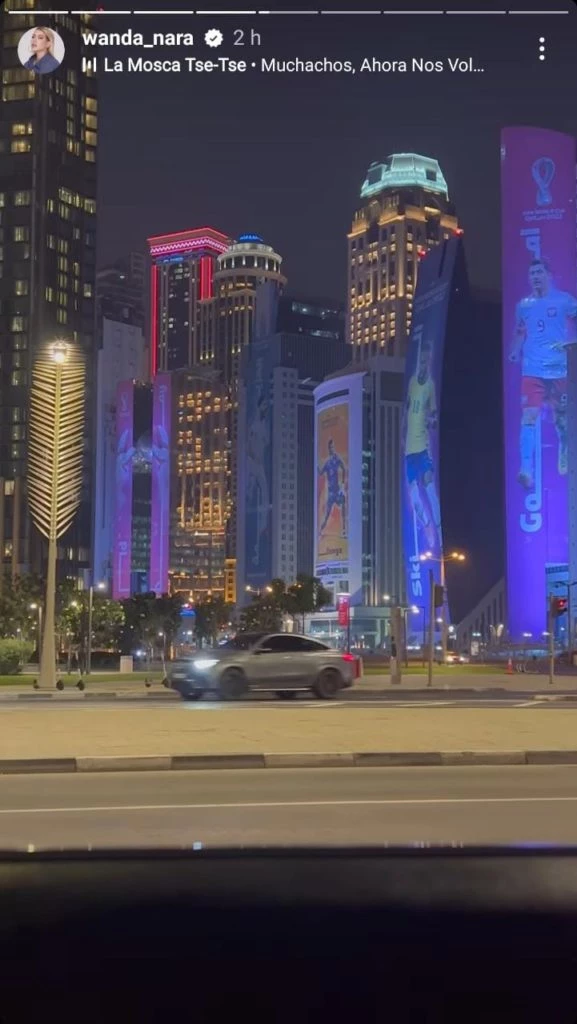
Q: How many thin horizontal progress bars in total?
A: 9